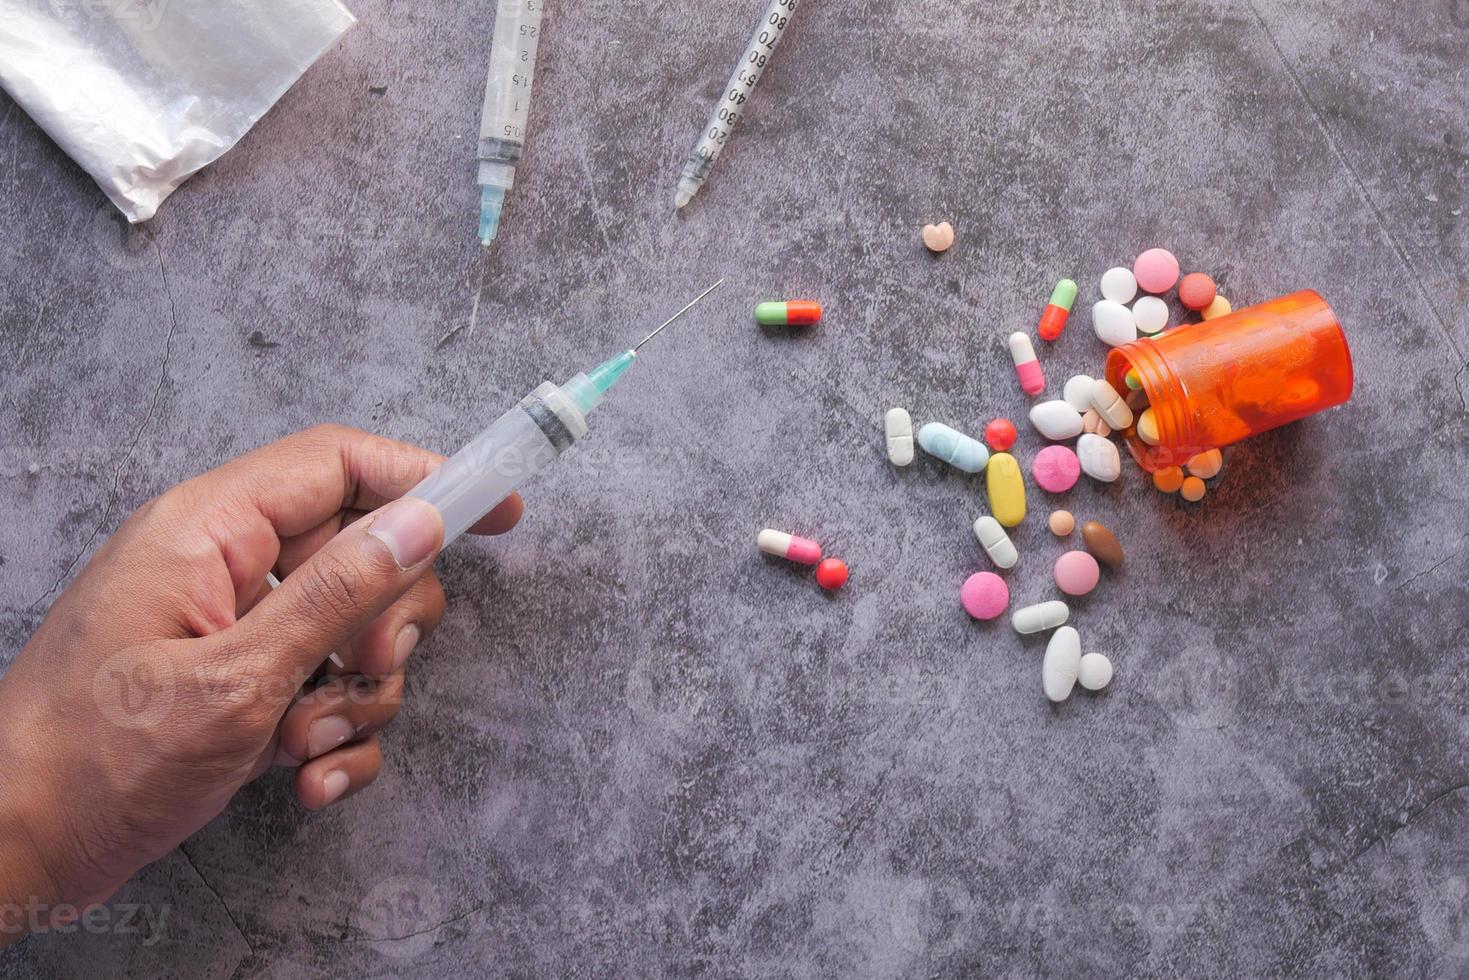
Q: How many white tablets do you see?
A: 11